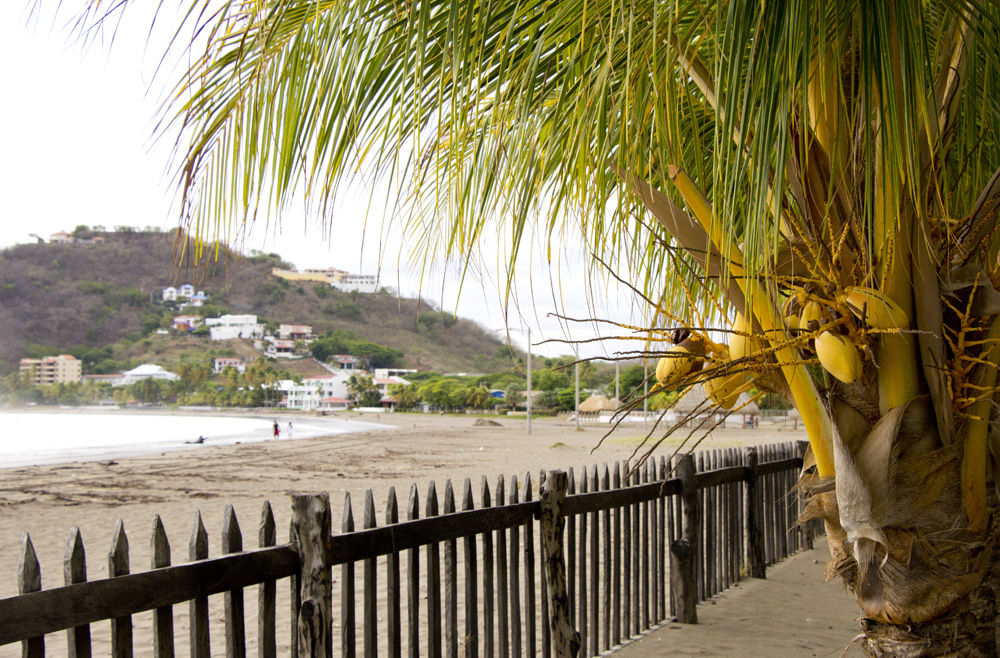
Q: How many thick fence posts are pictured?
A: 5